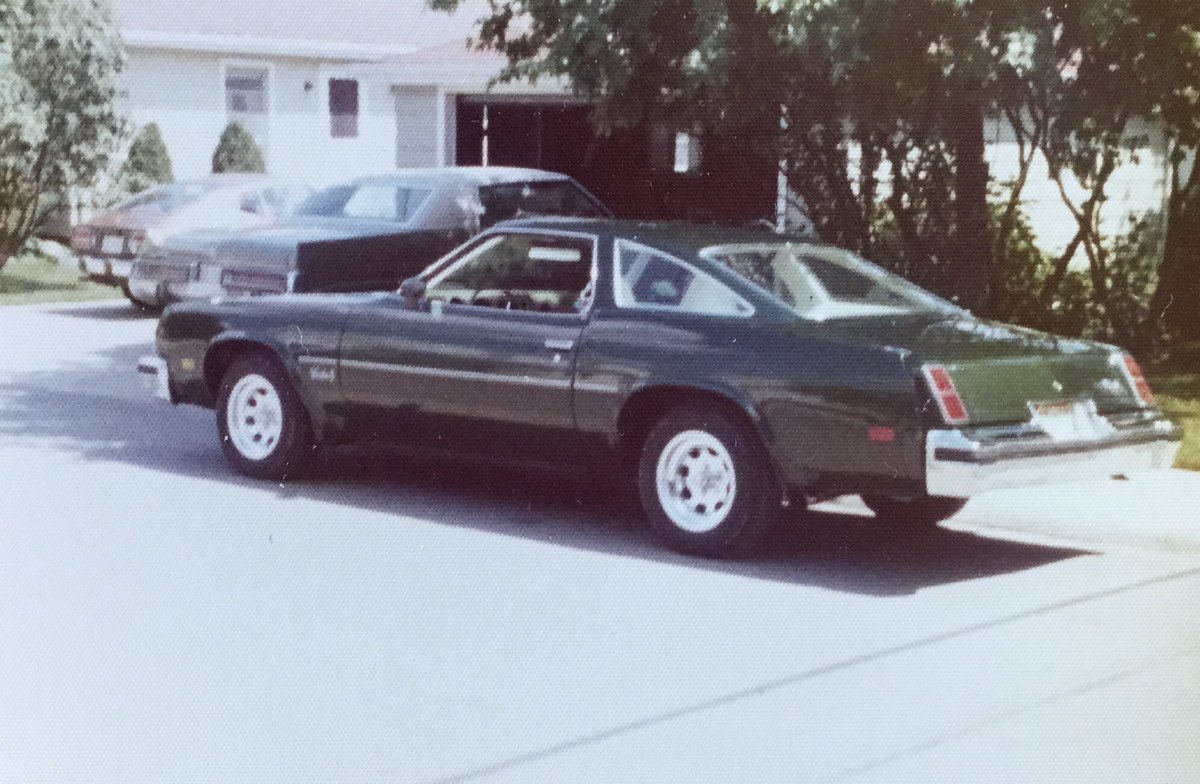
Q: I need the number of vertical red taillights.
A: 2